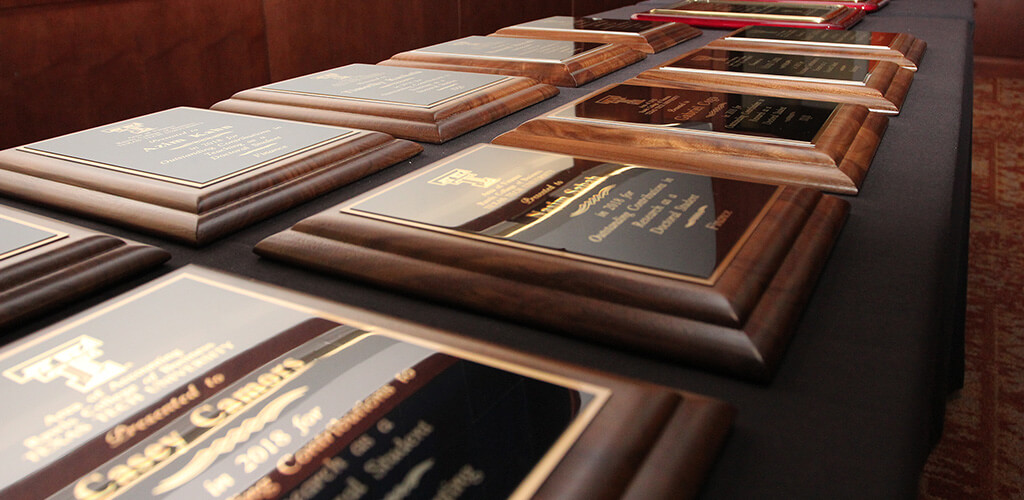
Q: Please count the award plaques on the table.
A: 12